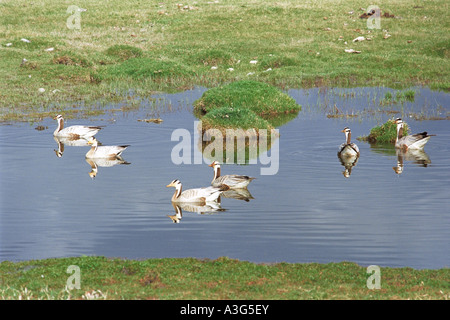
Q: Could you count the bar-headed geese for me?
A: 6